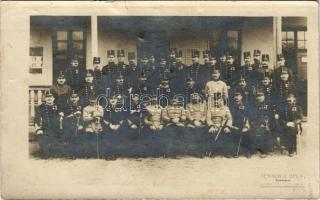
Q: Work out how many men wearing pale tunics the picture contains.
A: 6